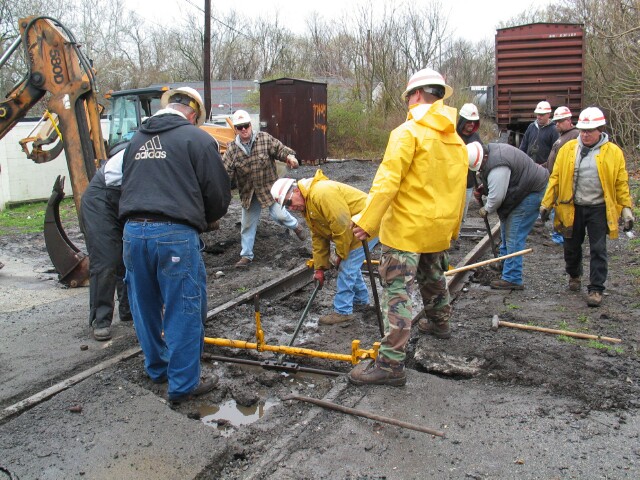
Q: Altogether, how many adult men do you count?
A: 10